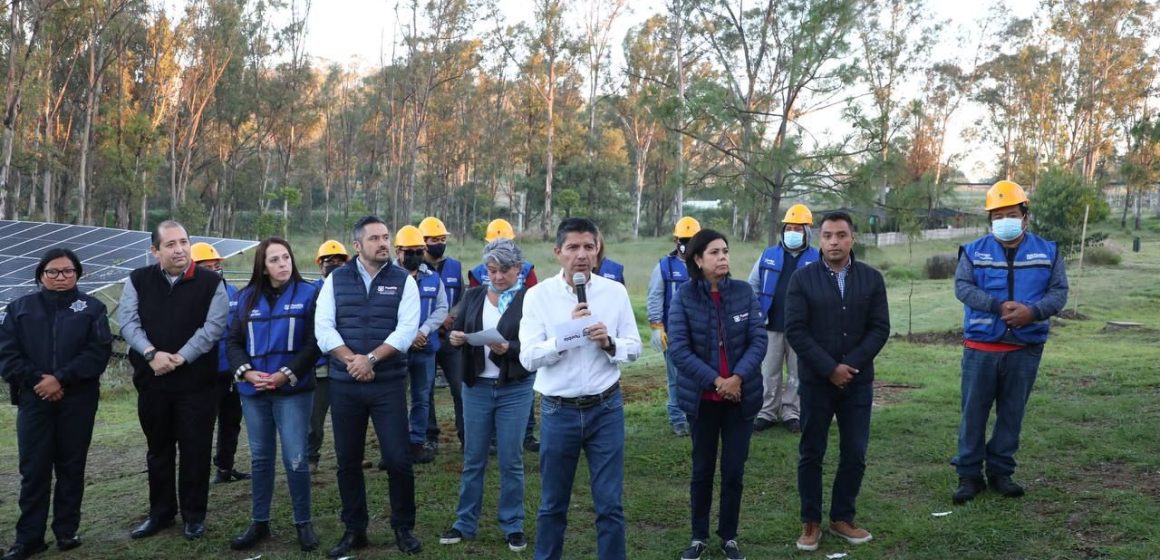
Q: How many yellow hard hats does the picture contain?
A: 8